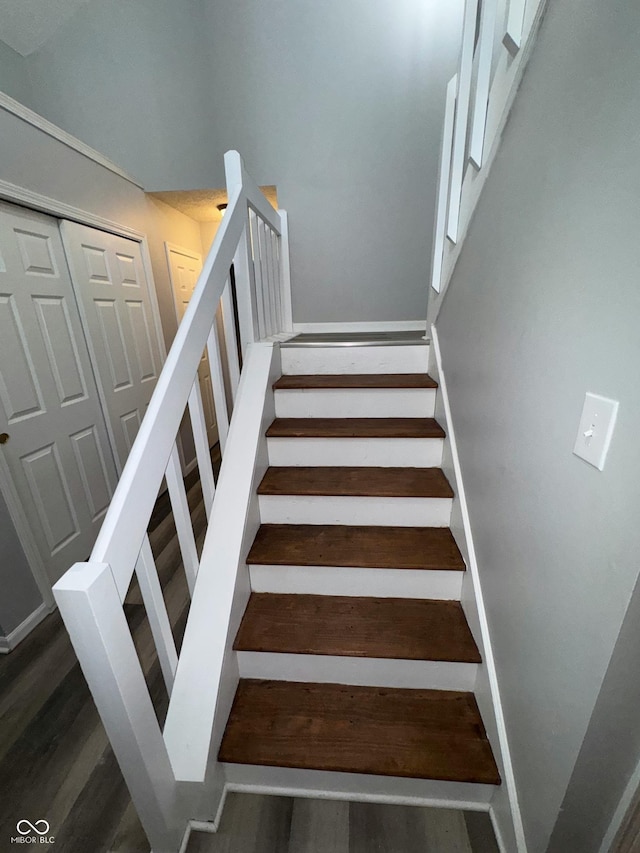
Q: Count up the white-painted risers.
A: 7